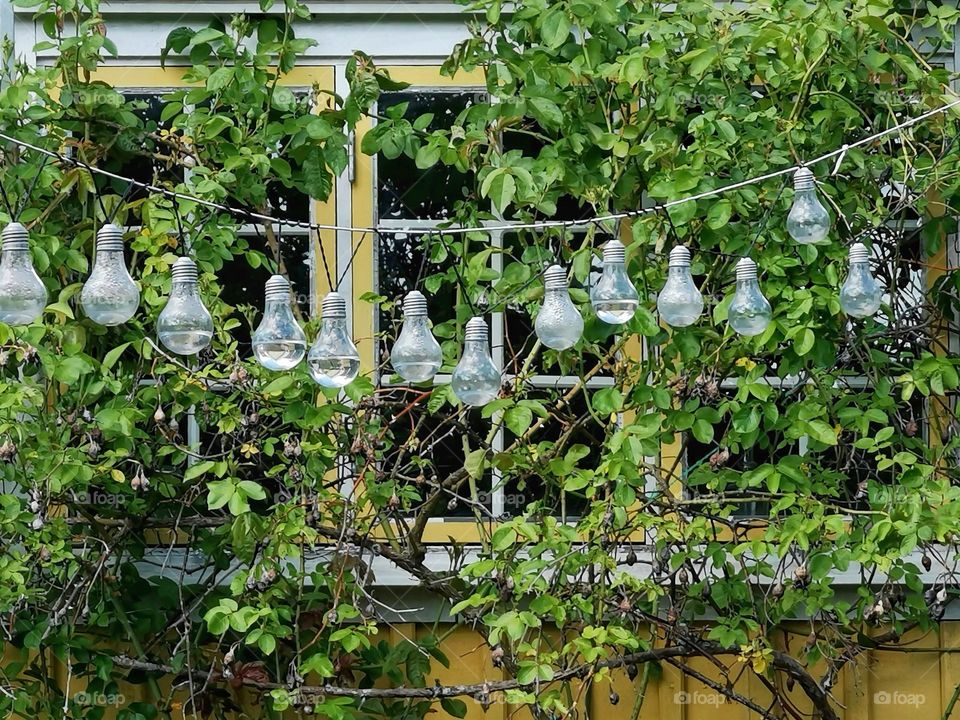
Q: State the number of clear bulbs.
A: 13